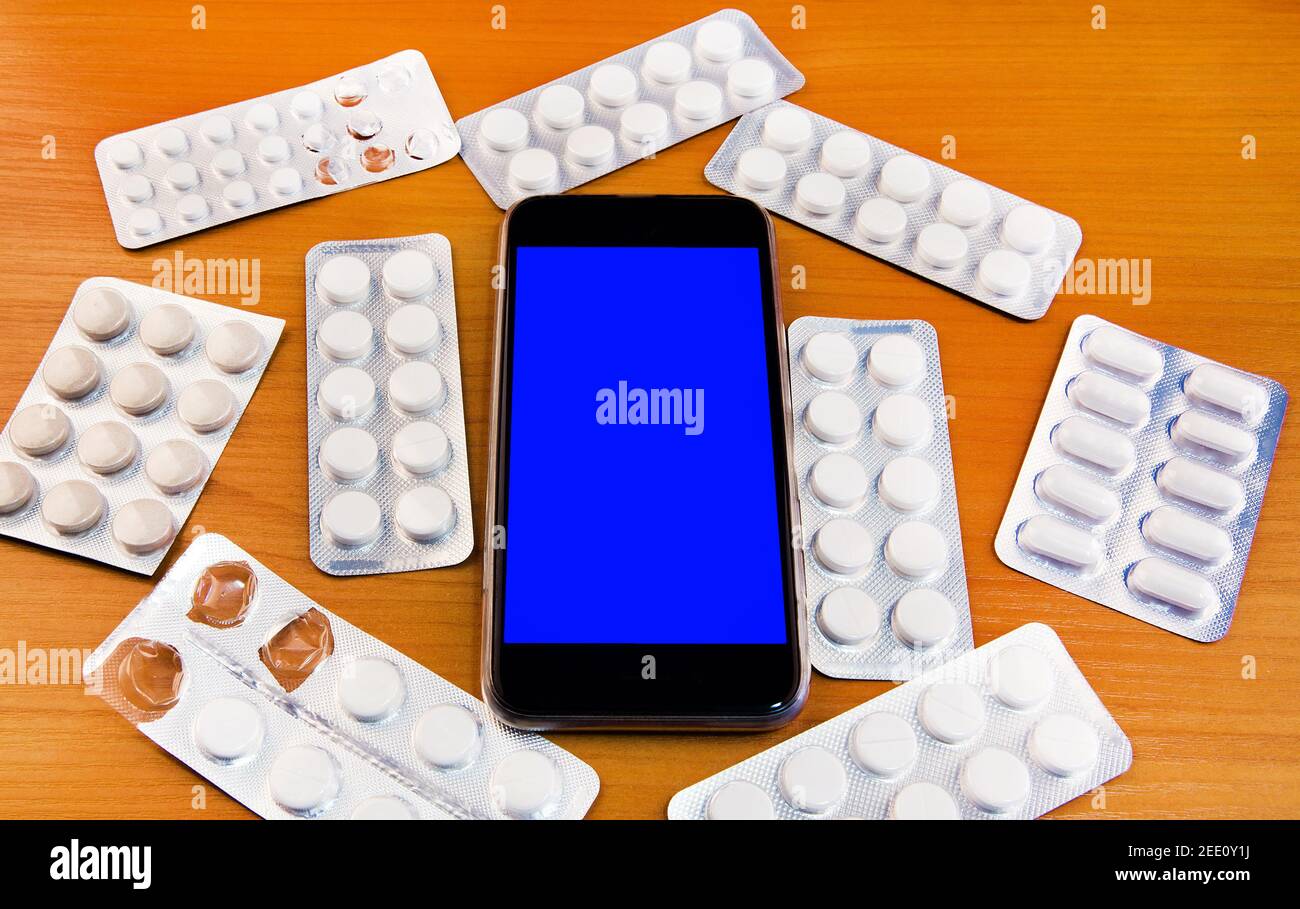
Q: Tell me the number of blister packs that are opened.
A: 2